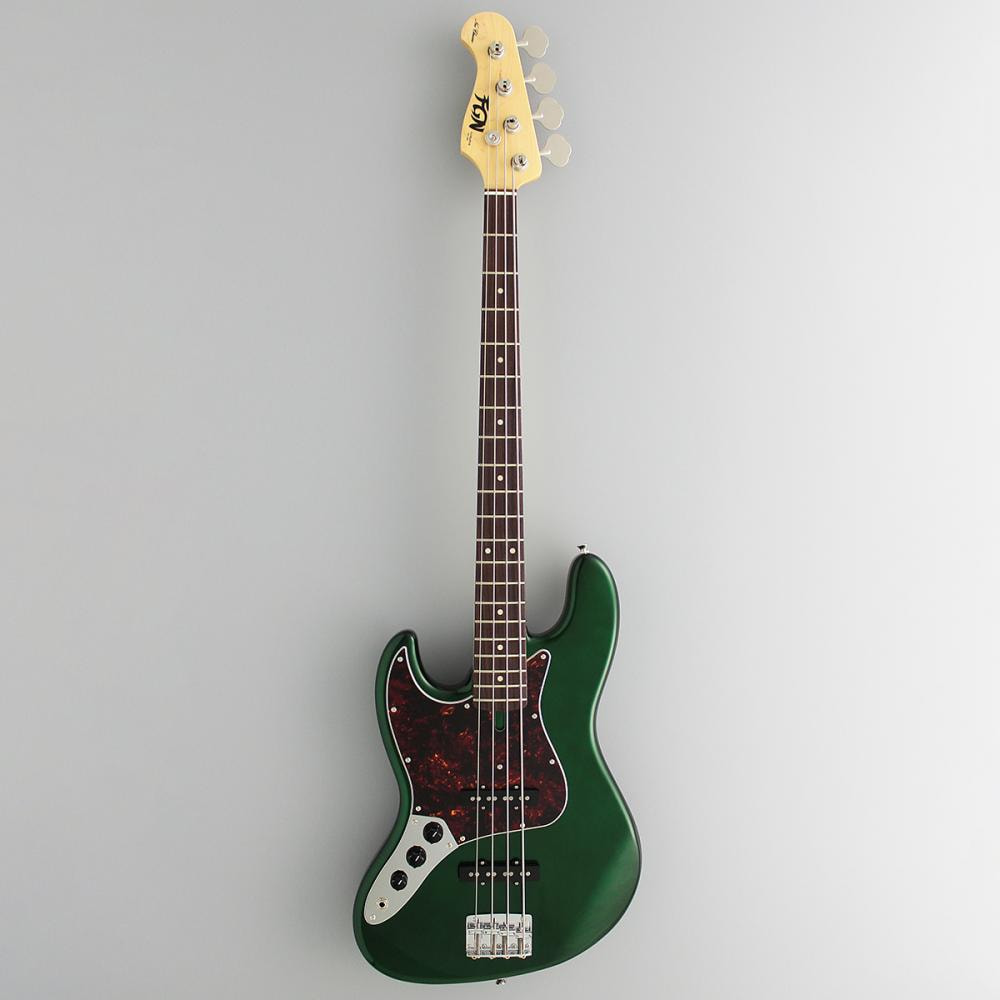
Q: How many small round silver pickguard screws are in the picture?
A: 11